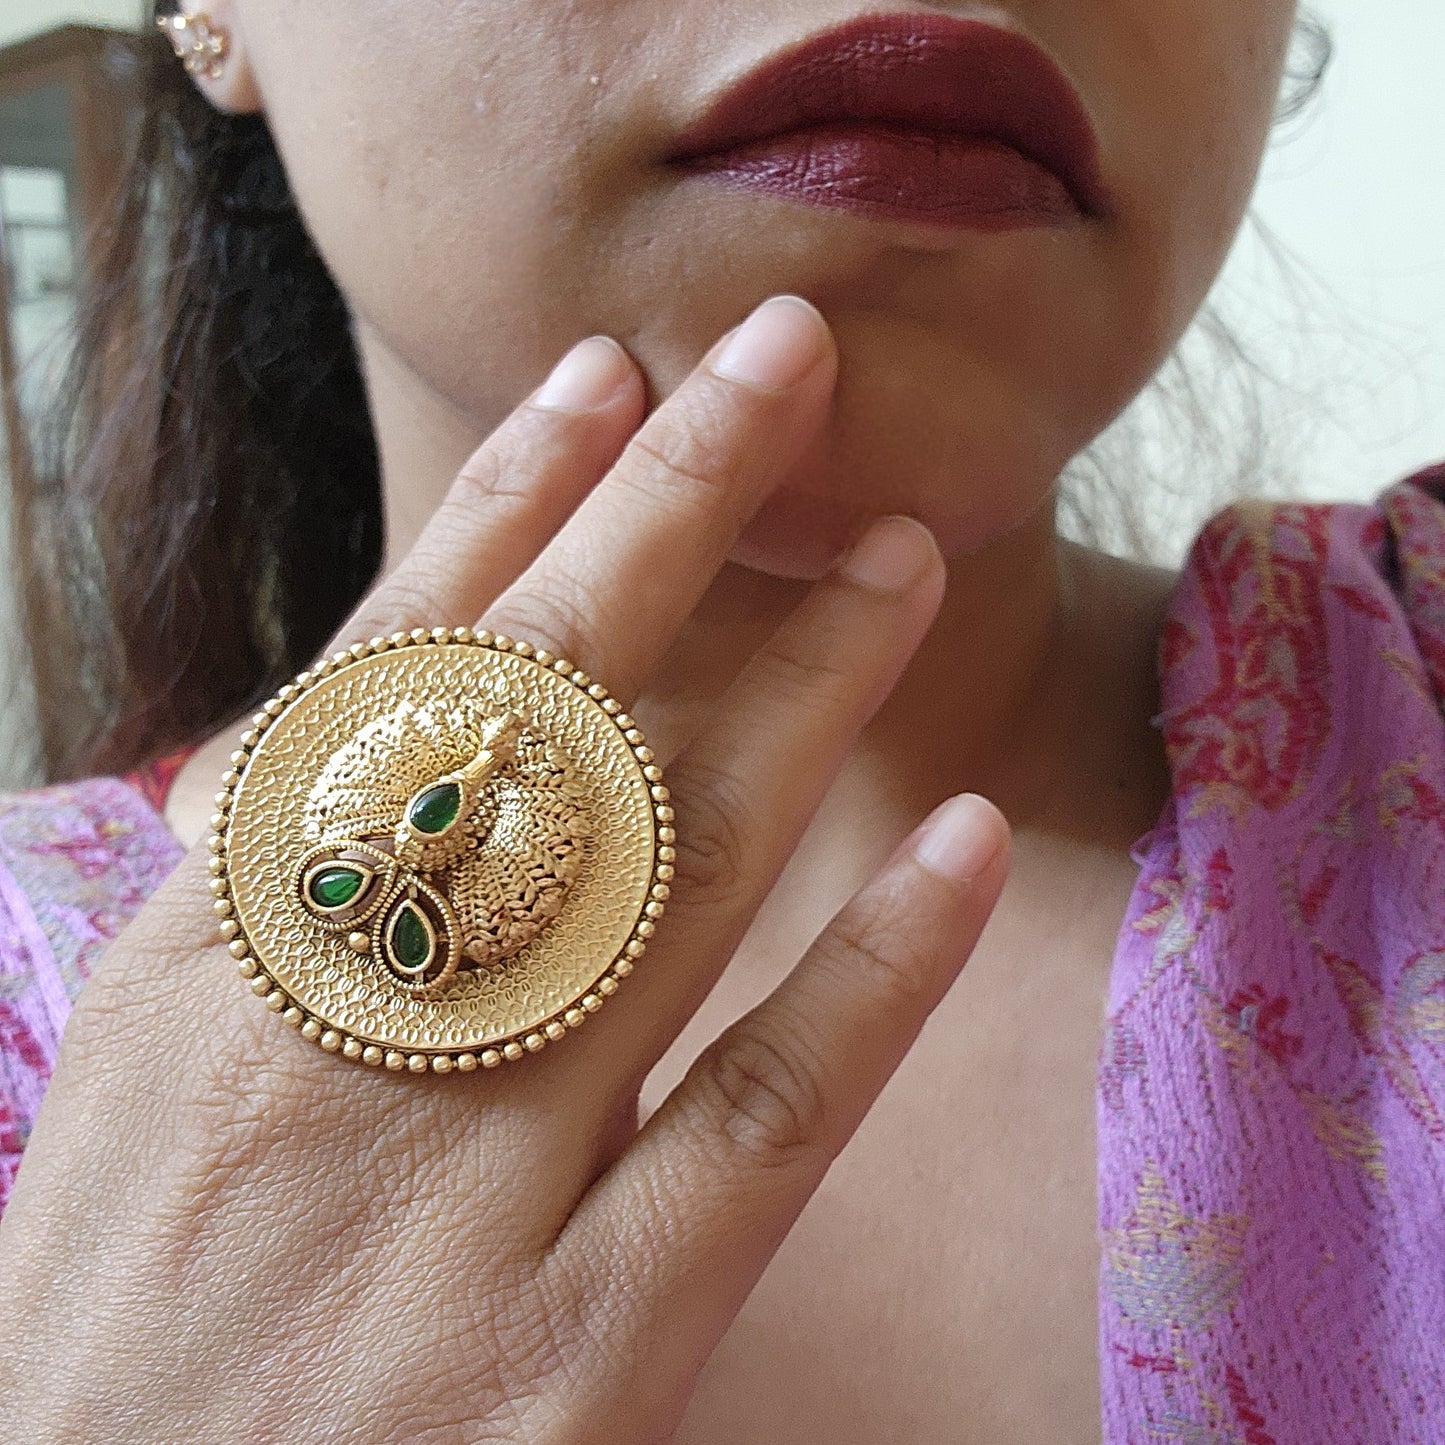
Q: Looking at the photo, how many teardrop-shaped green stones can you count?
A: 3